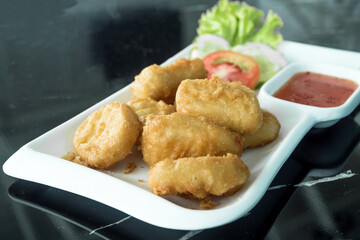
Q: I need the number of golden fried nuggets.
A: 7